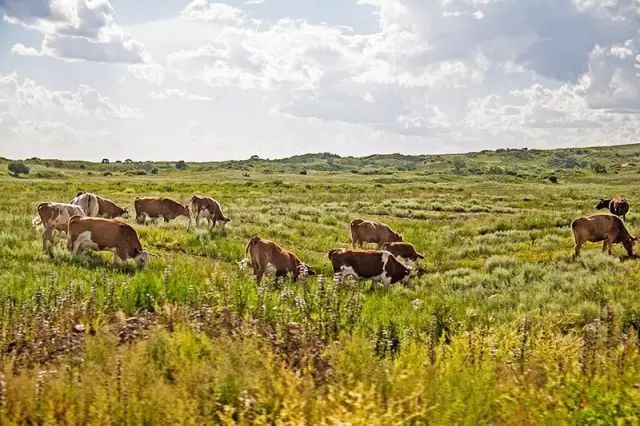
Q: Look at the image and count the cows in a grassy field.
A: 12